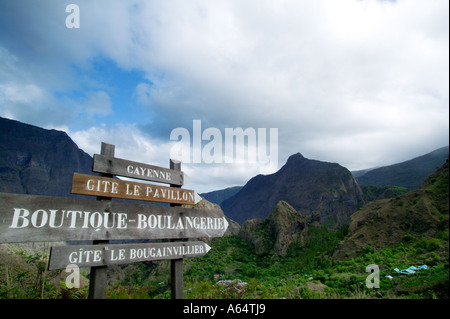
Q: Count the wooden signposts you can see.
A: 4